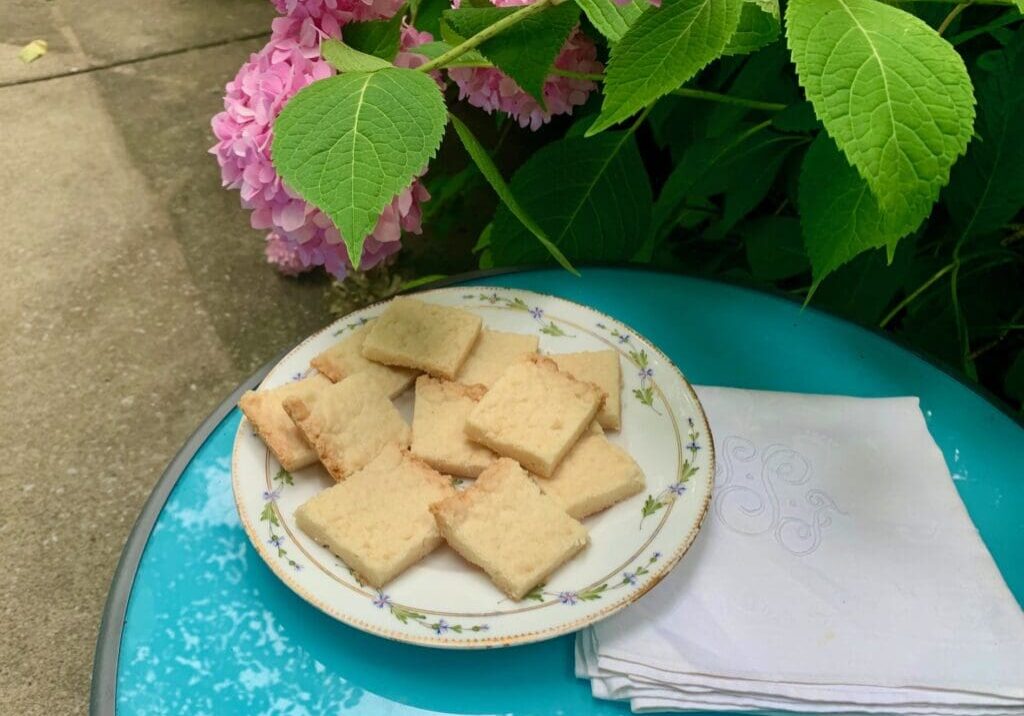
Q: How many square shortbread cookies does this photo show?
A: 11